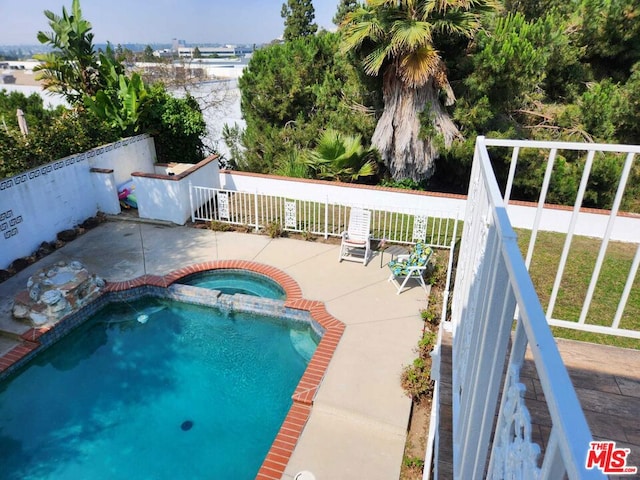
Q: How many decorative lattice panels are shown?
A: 3